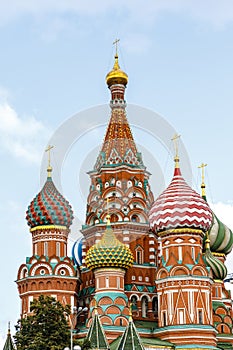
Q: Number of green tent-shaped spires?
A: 3